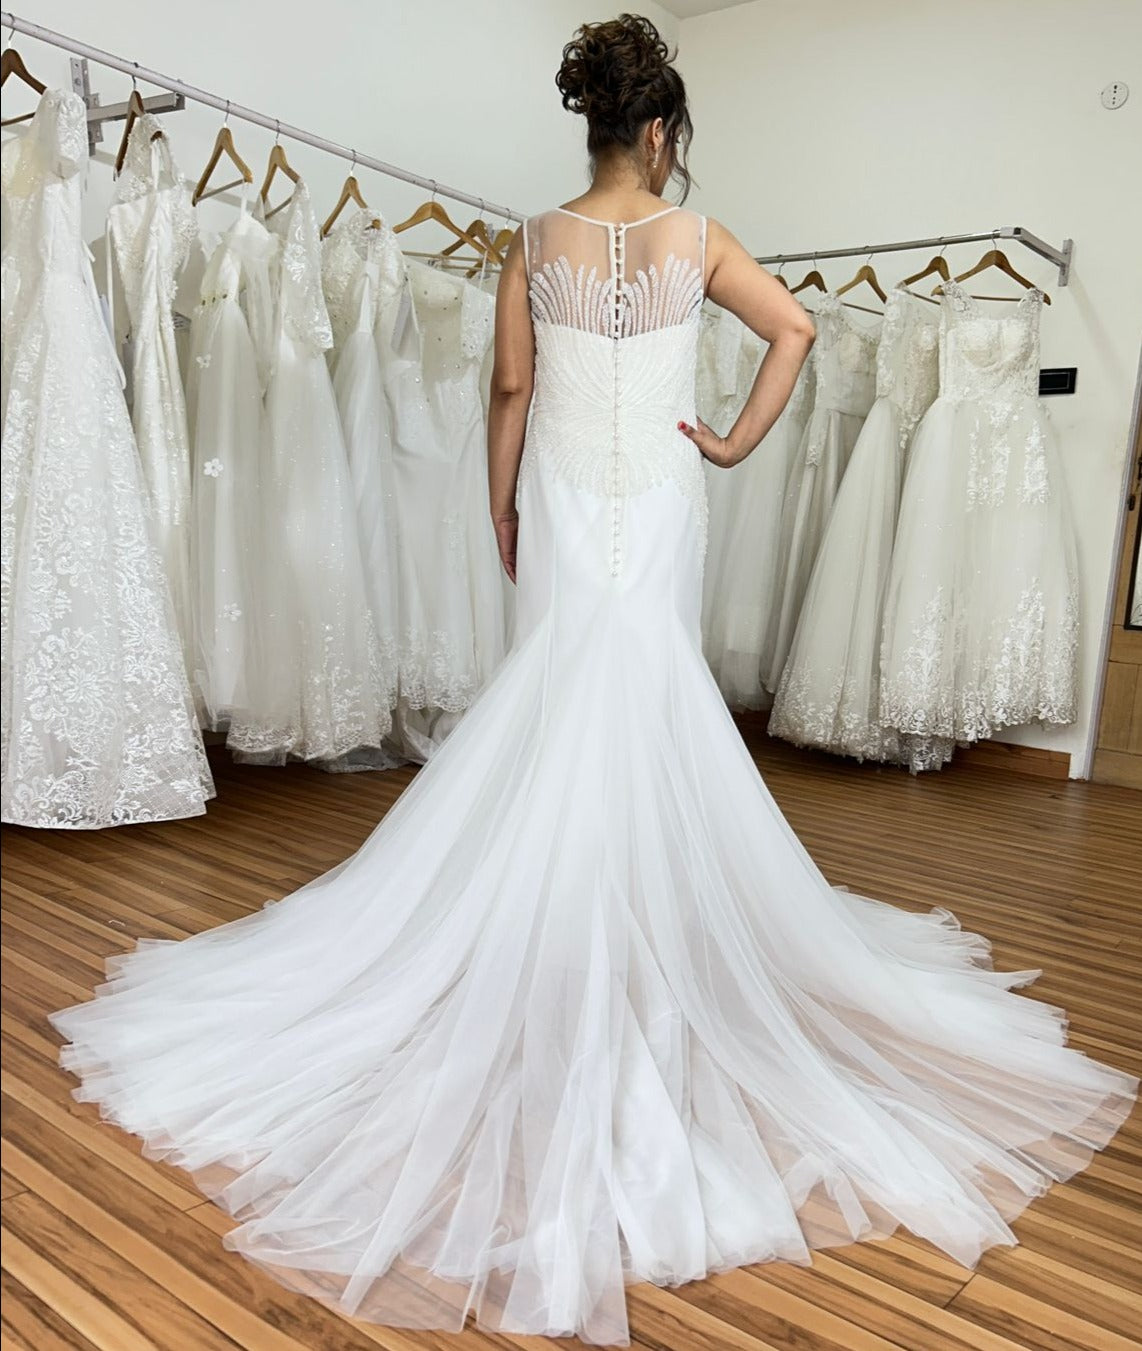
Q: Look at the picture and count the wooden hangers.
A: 13